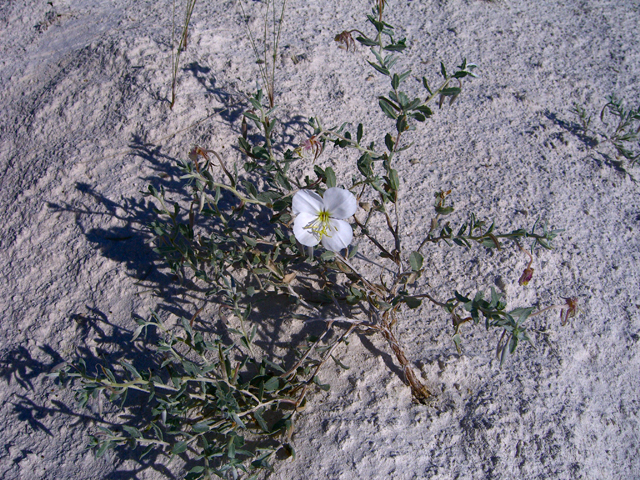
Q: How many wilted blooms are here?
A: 5